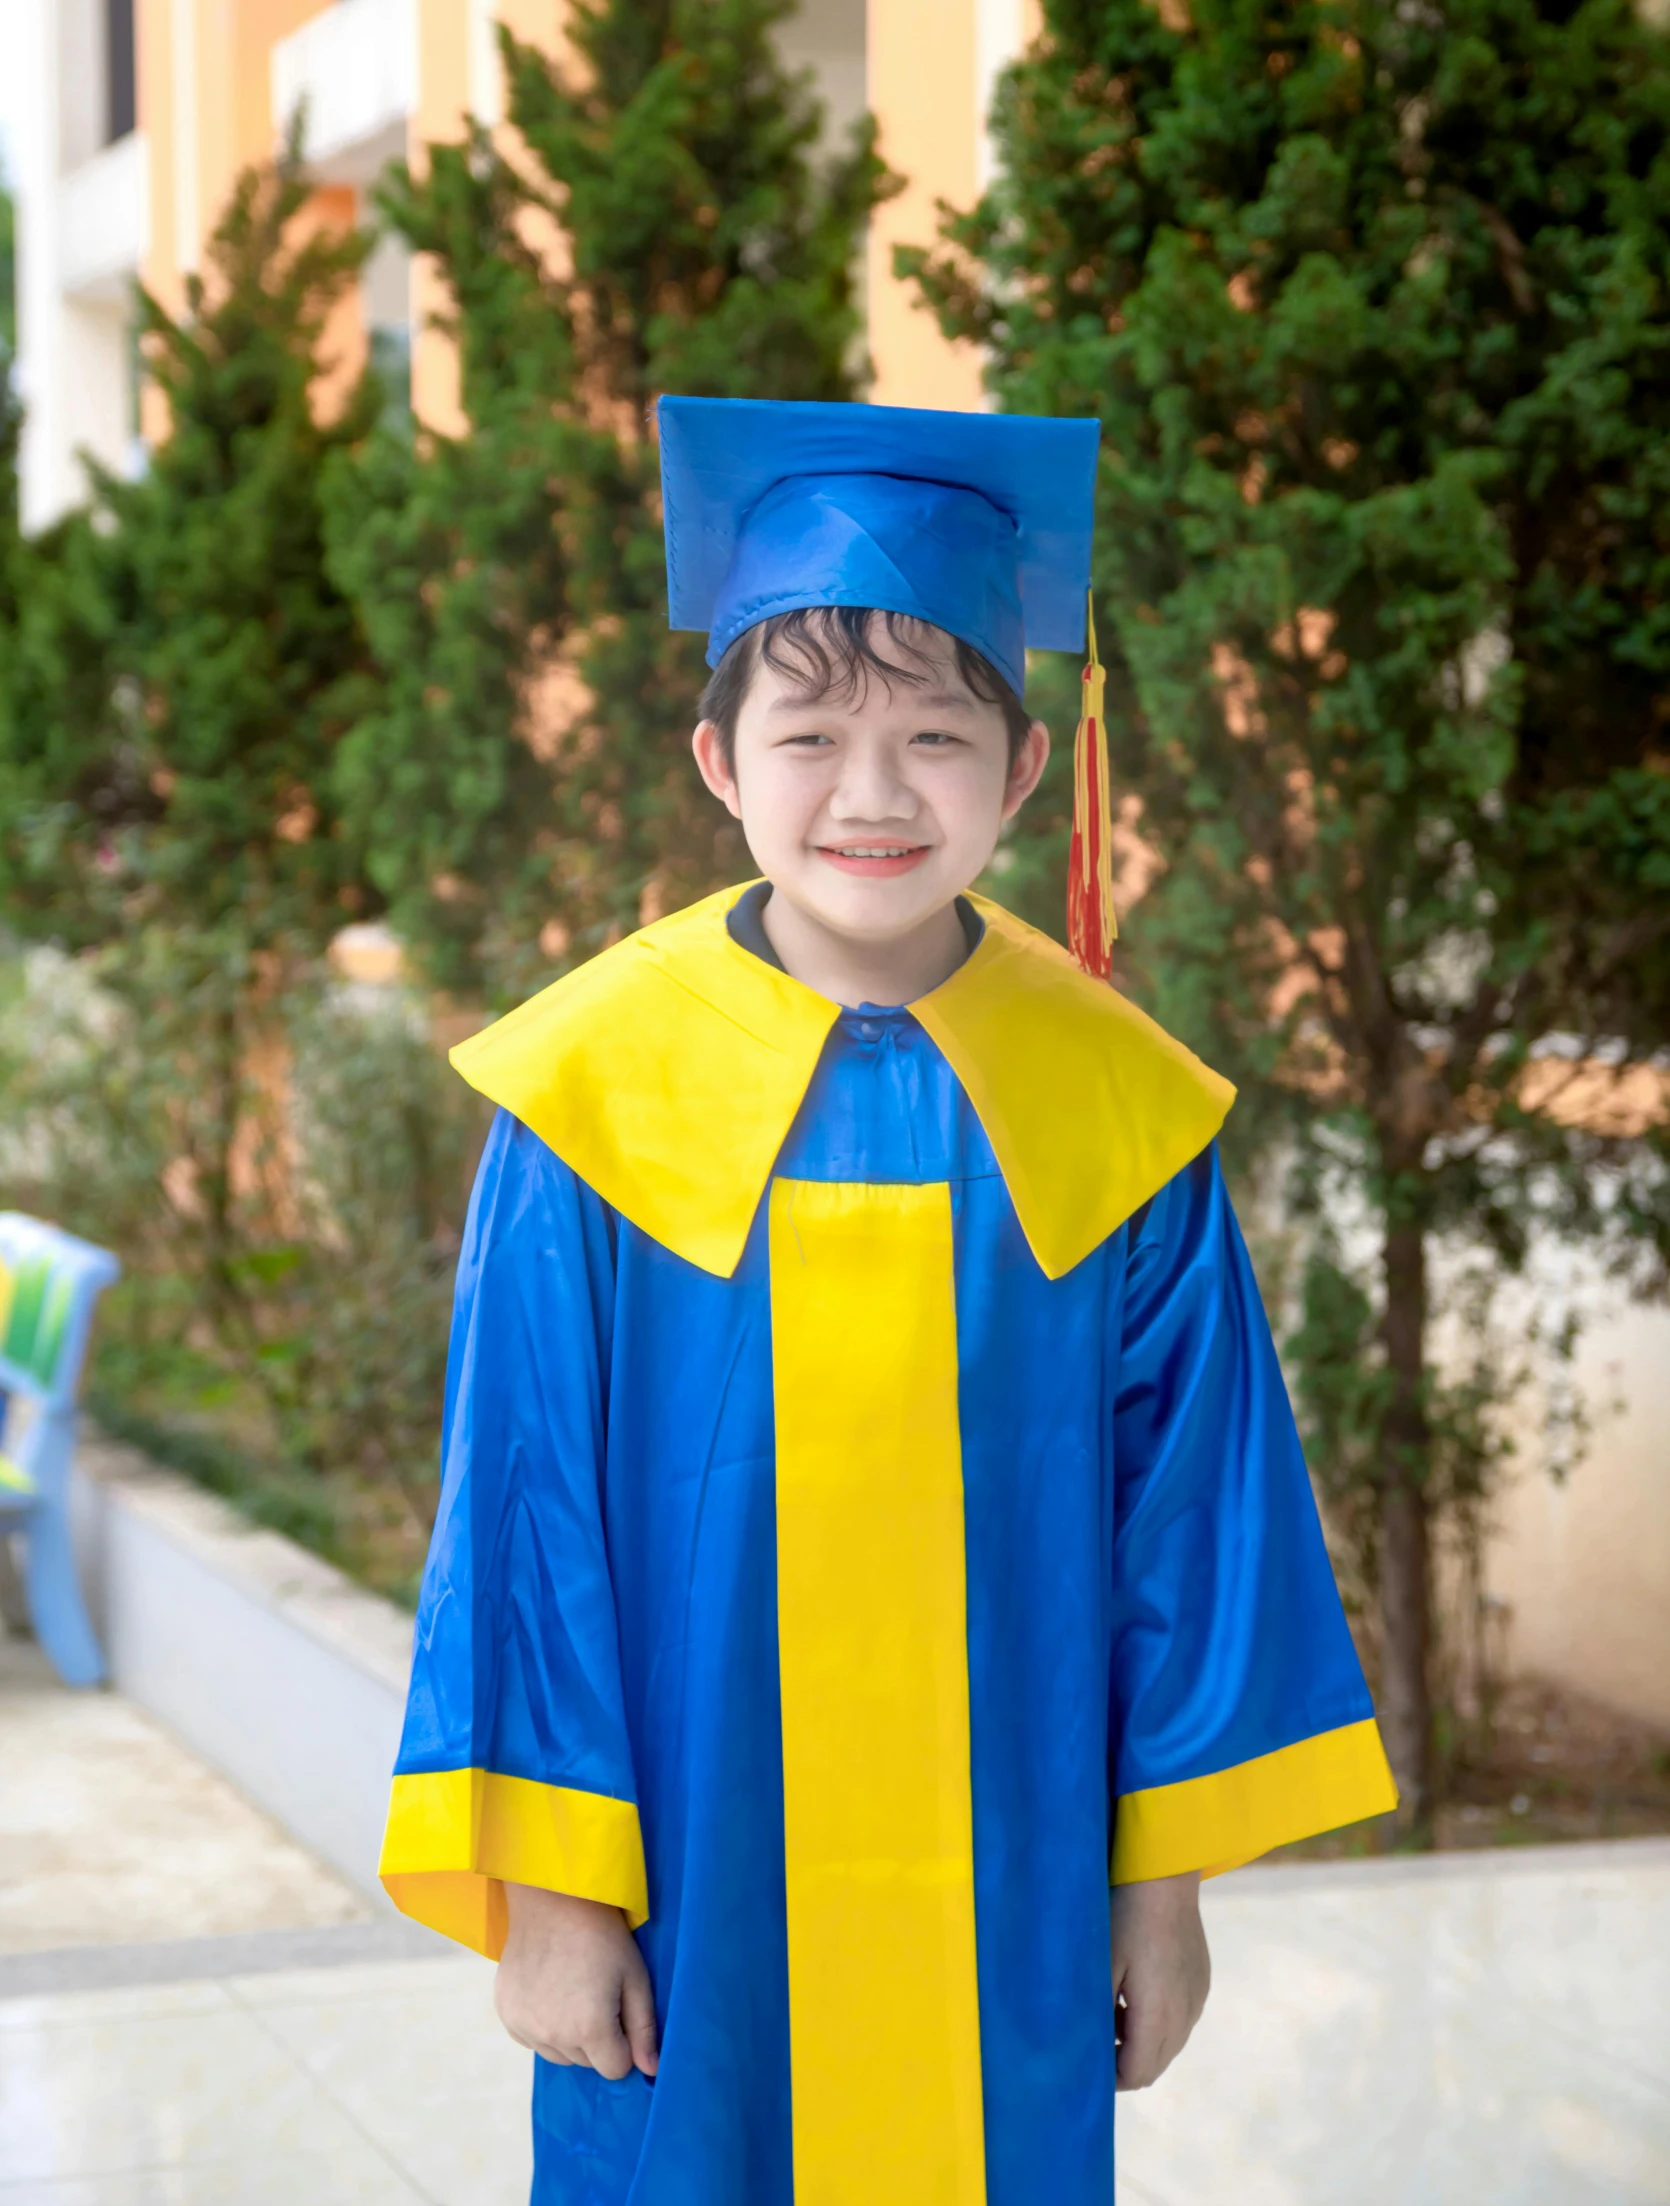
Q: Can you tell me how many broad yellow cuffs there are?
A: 2